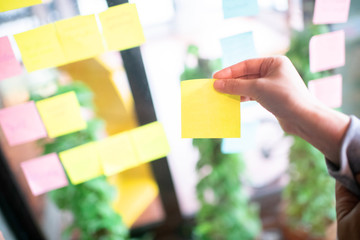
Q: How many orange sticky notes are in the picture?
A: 0